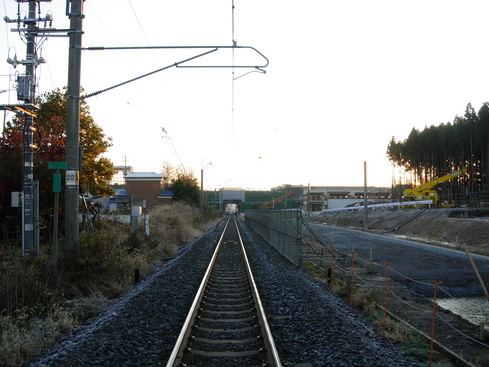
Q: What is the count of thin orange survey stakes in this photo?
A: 5